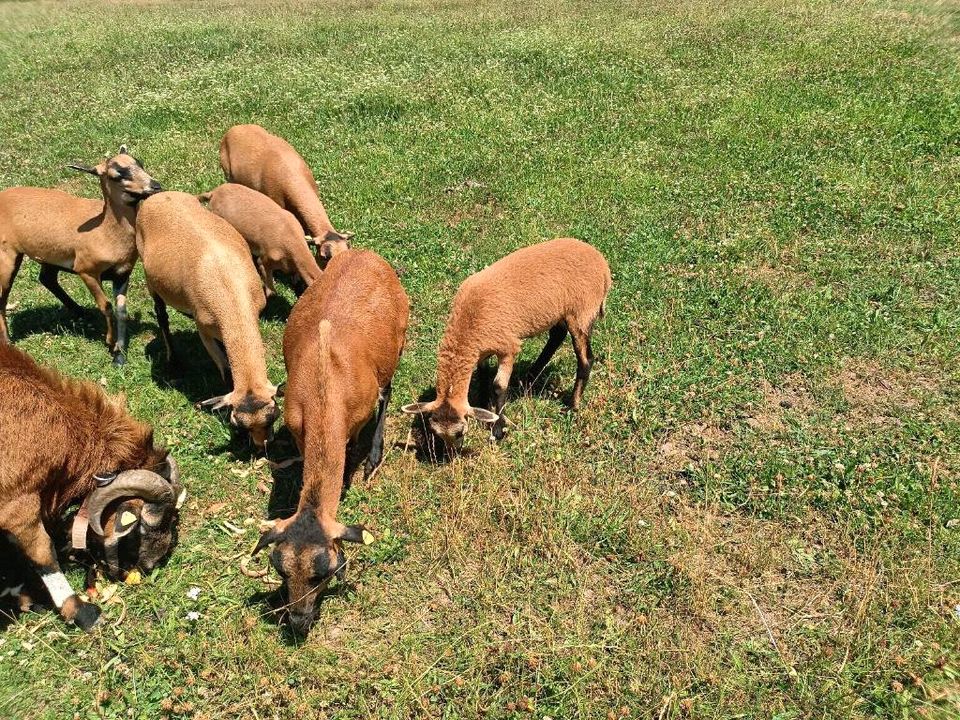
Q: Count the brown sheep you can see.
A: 7